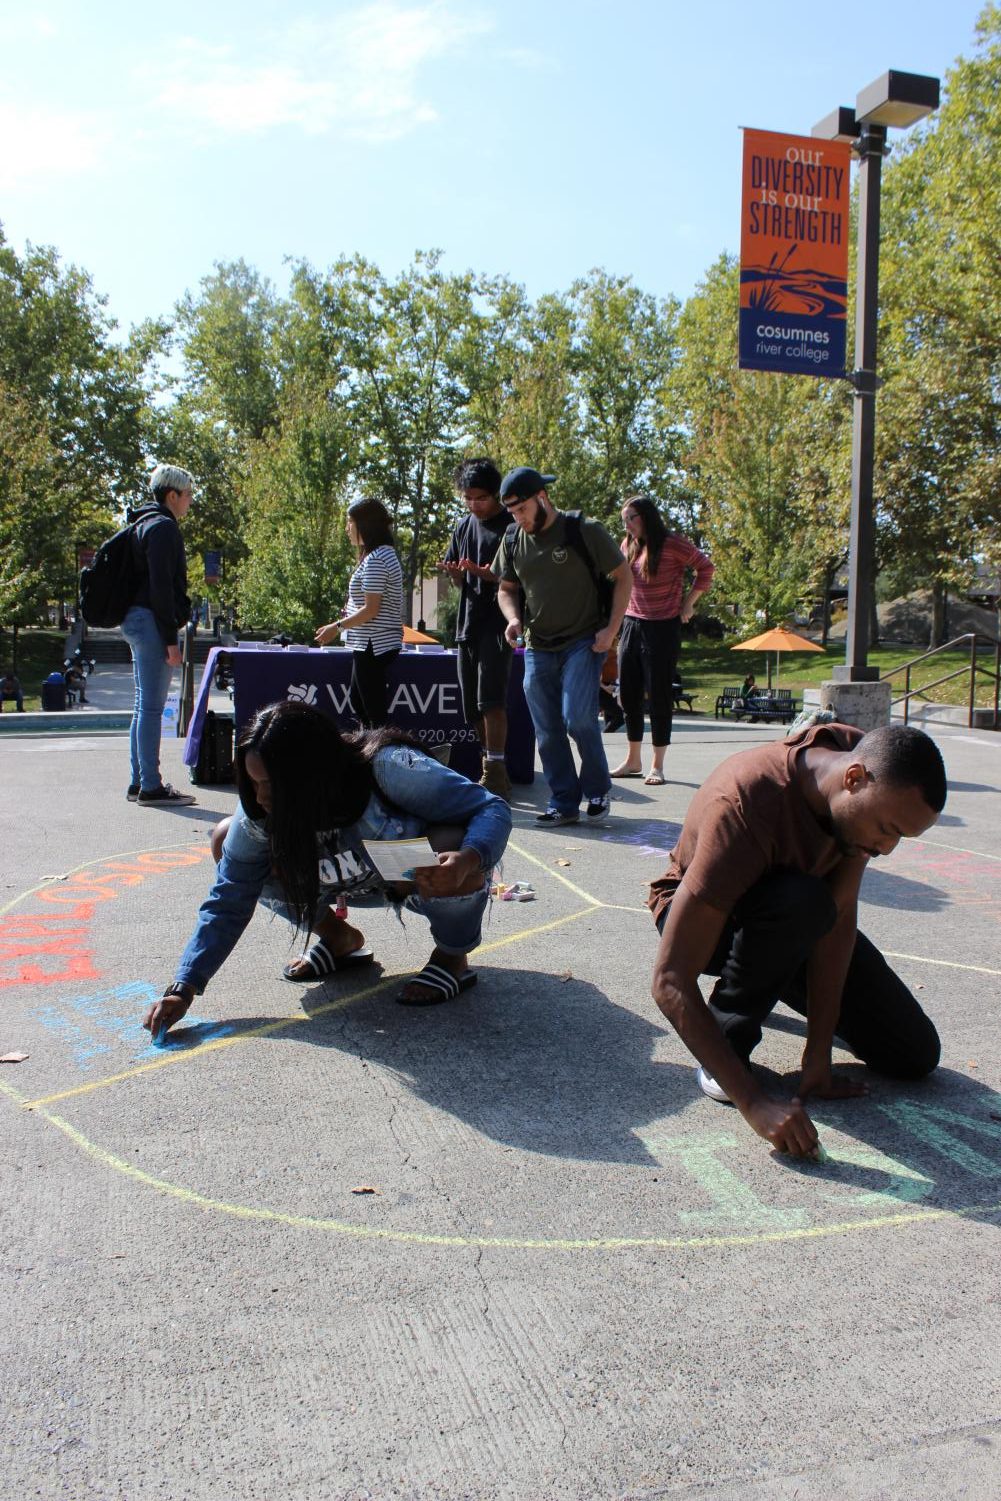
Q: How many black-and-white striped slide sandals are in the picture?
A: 2